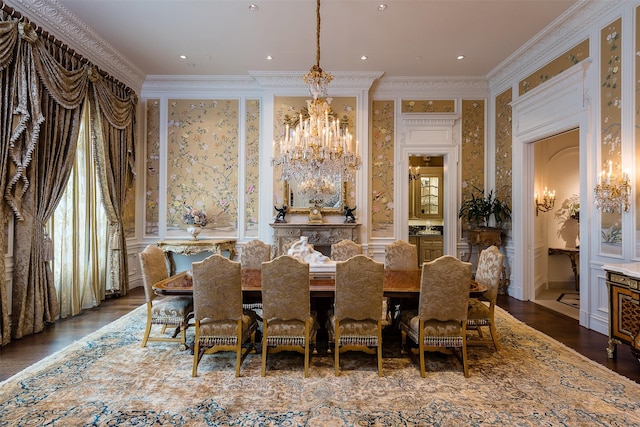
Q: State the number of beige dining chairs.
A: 10